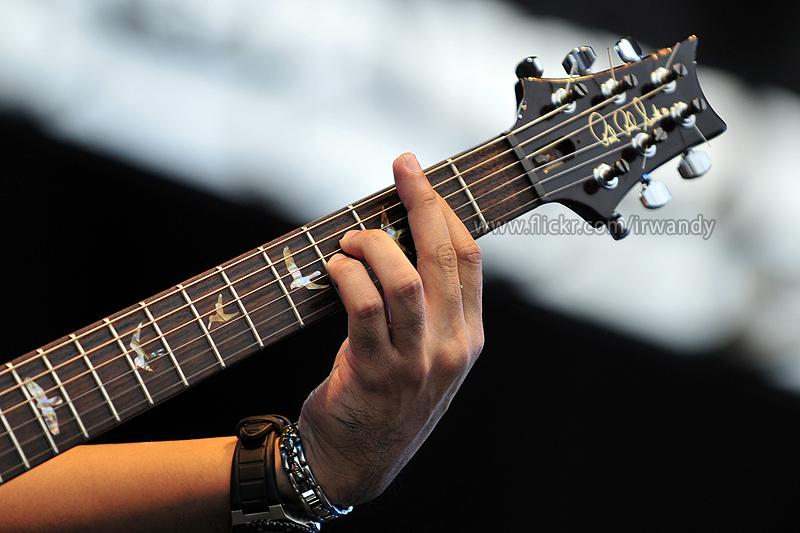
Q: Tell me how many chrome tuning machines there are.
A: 6